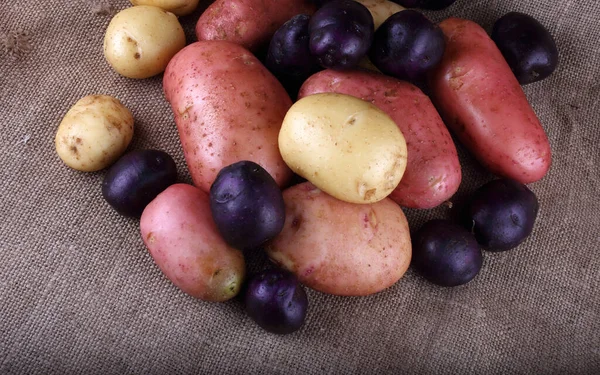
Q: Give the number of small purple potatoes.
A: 10